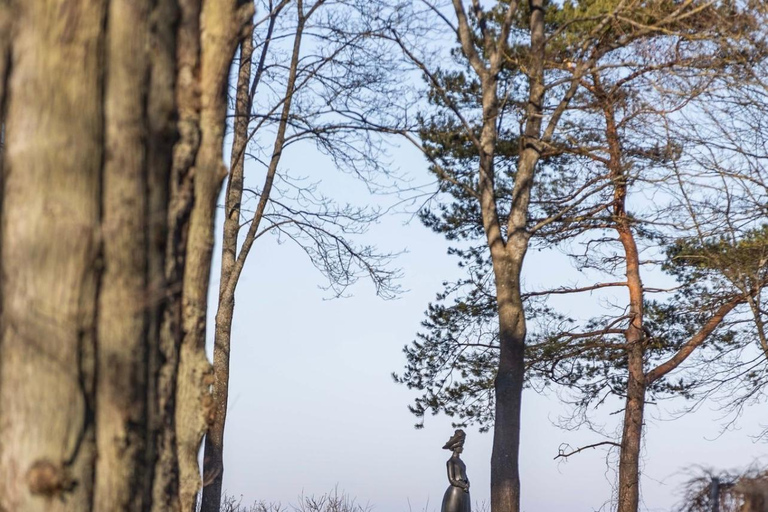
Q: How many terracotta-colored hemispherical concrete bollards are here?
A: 0